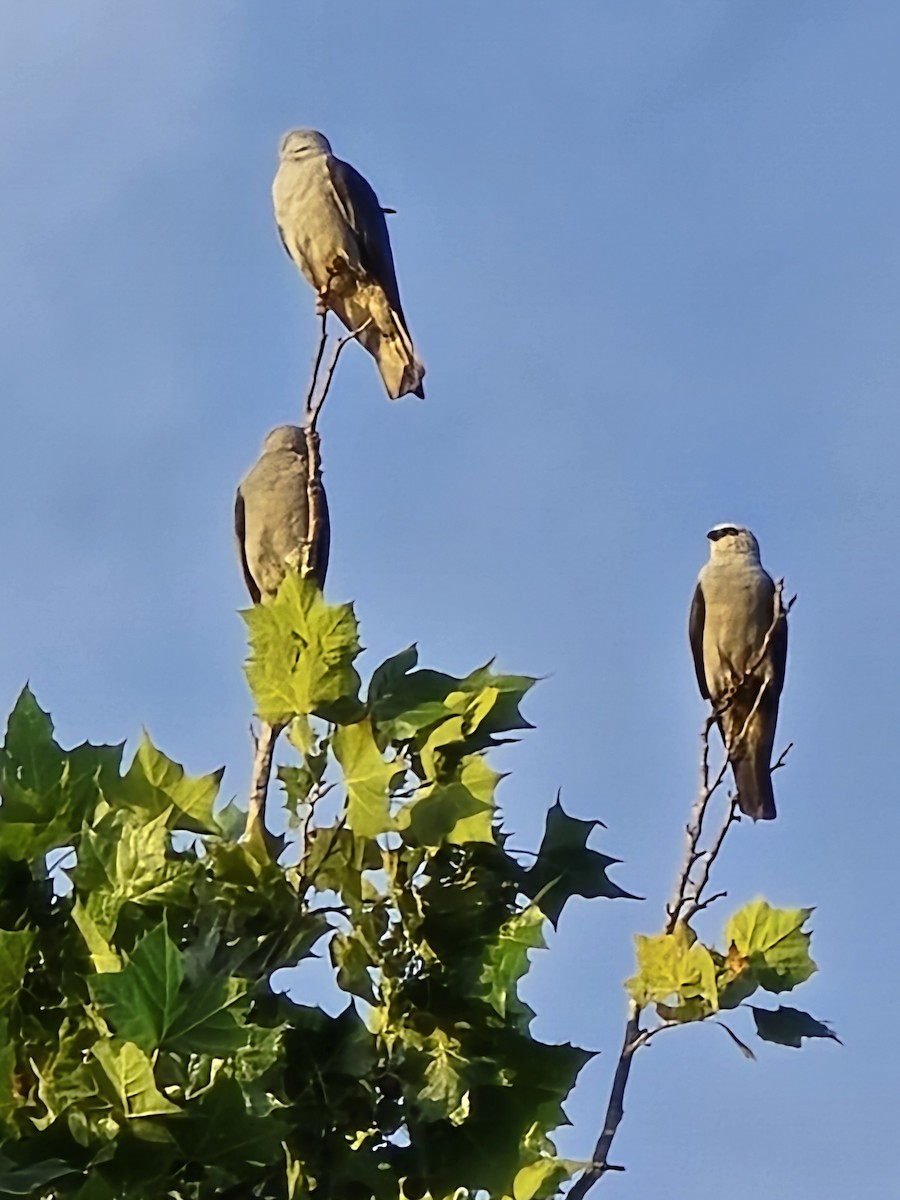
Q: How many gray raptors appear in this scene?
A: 3